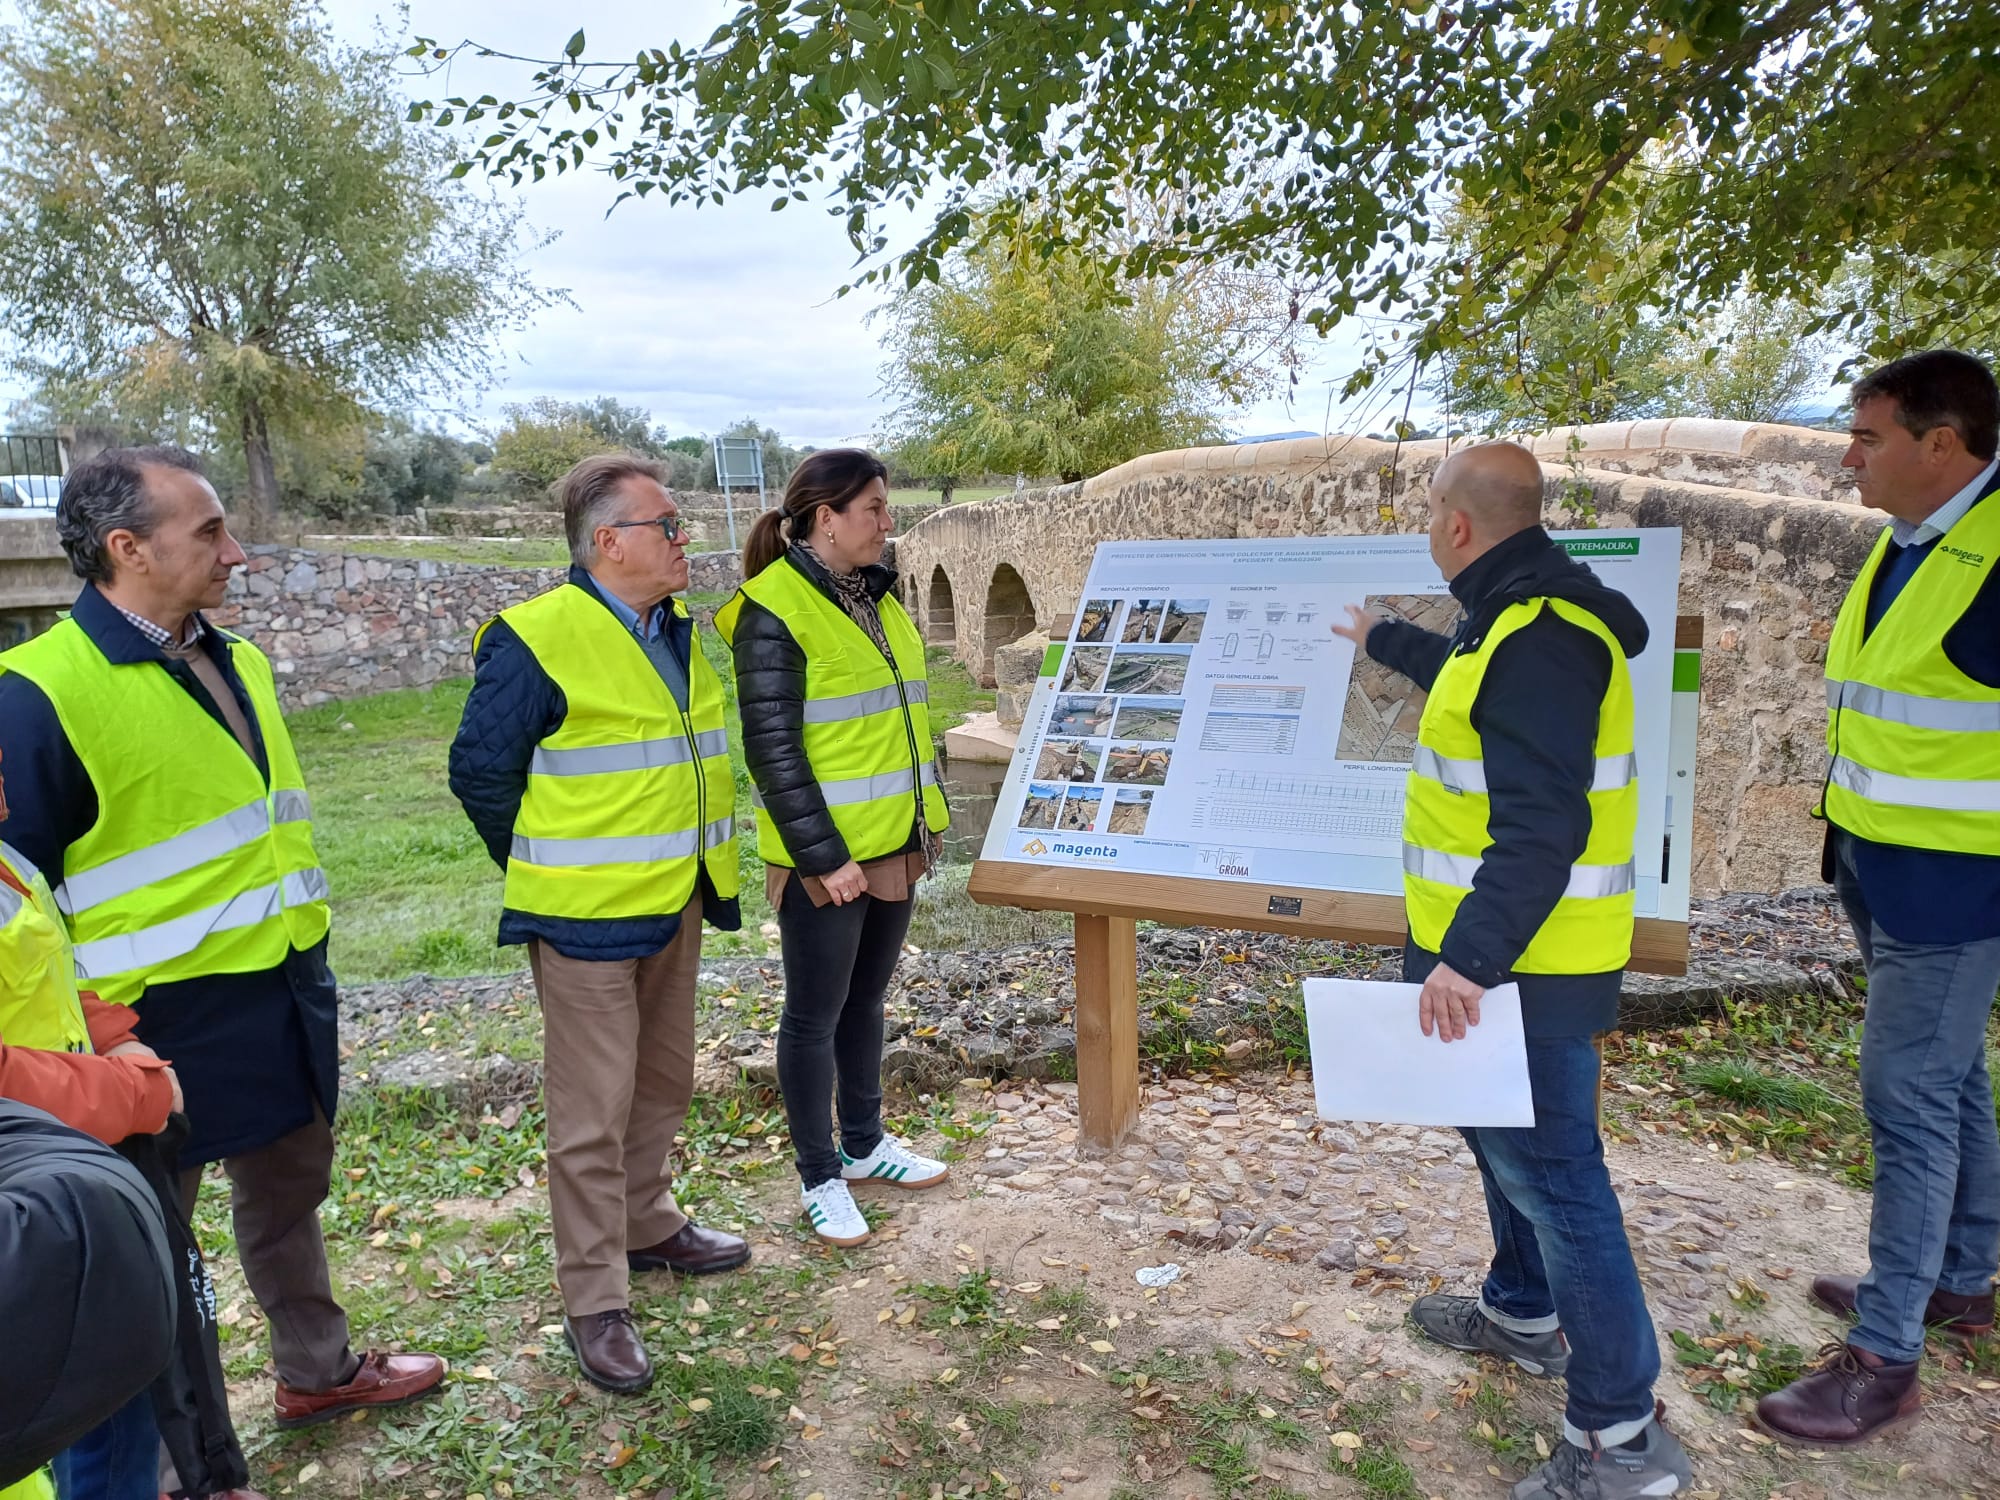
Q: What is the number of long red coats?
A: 0